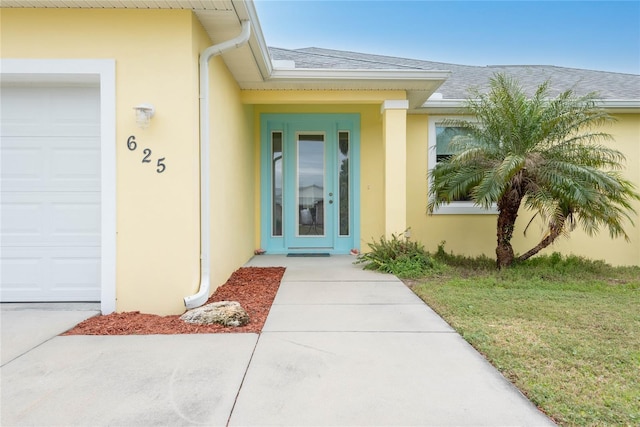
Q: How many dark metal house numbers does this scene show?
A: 3